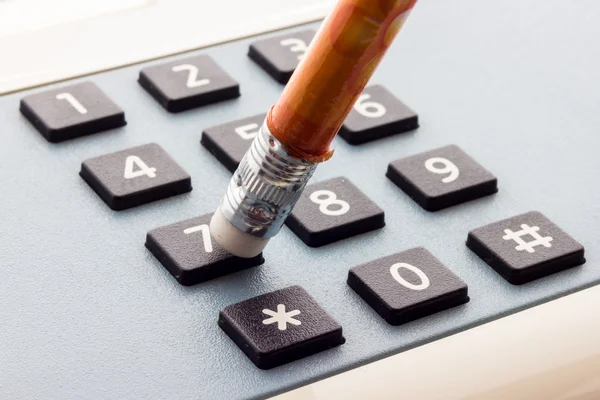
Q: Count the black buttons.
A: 12